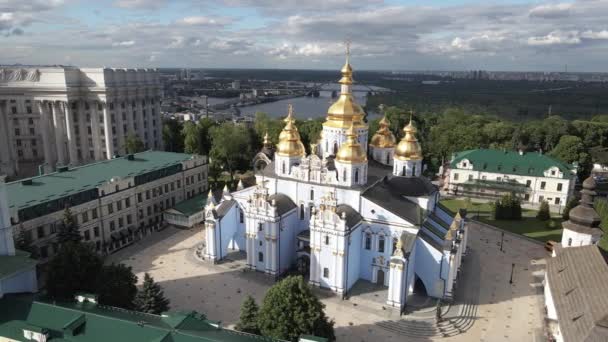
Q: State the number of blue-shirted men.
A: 0